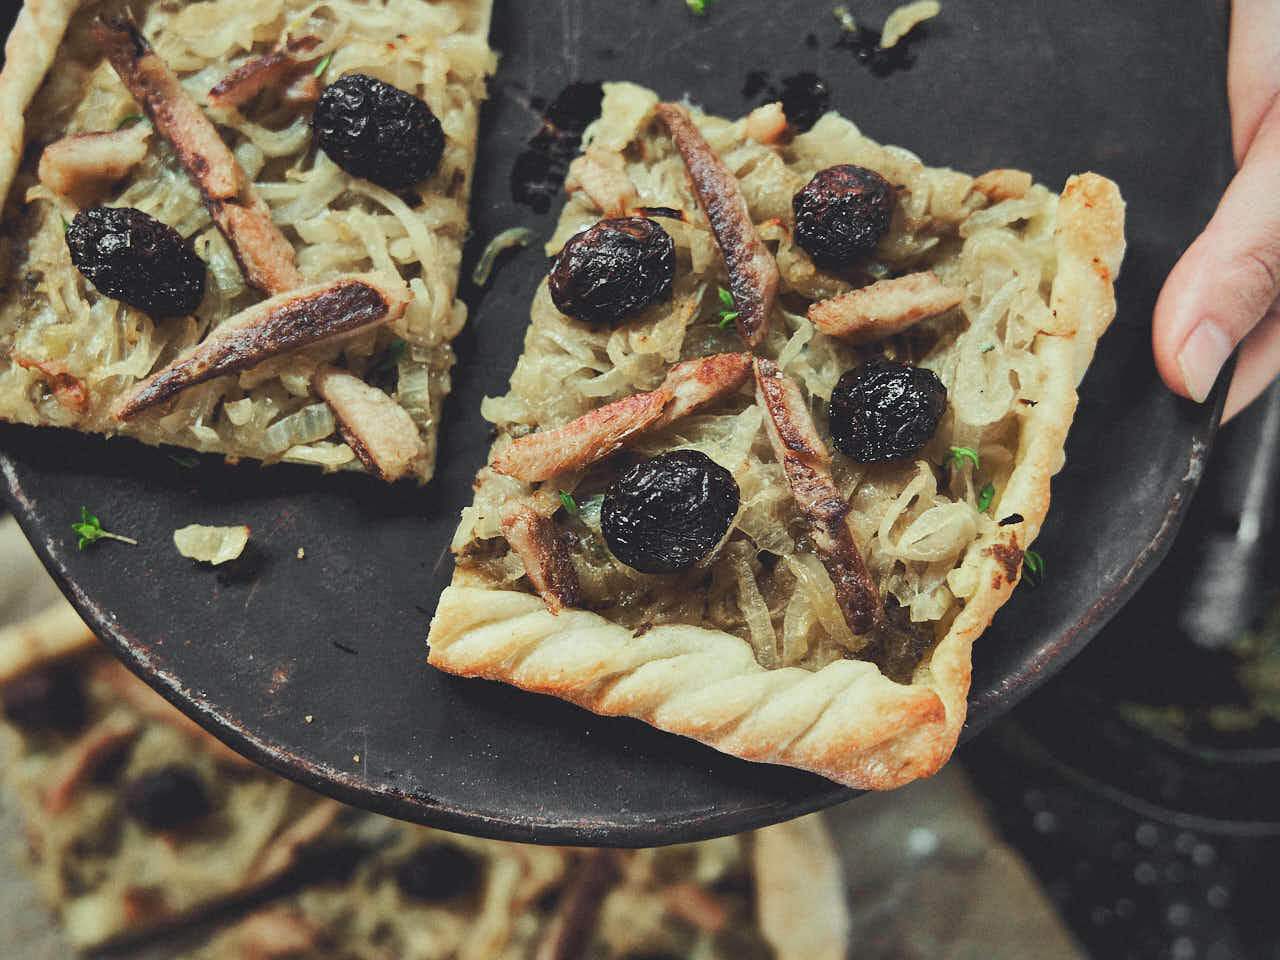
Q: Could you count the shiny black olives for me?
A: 6